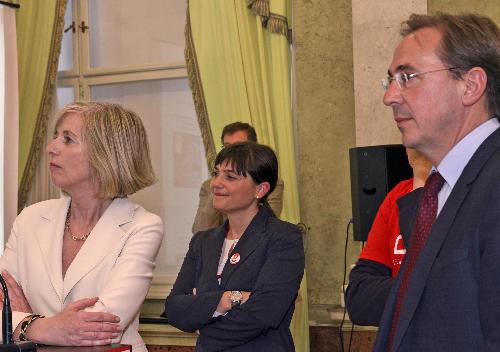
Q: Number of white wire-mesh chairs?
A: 0